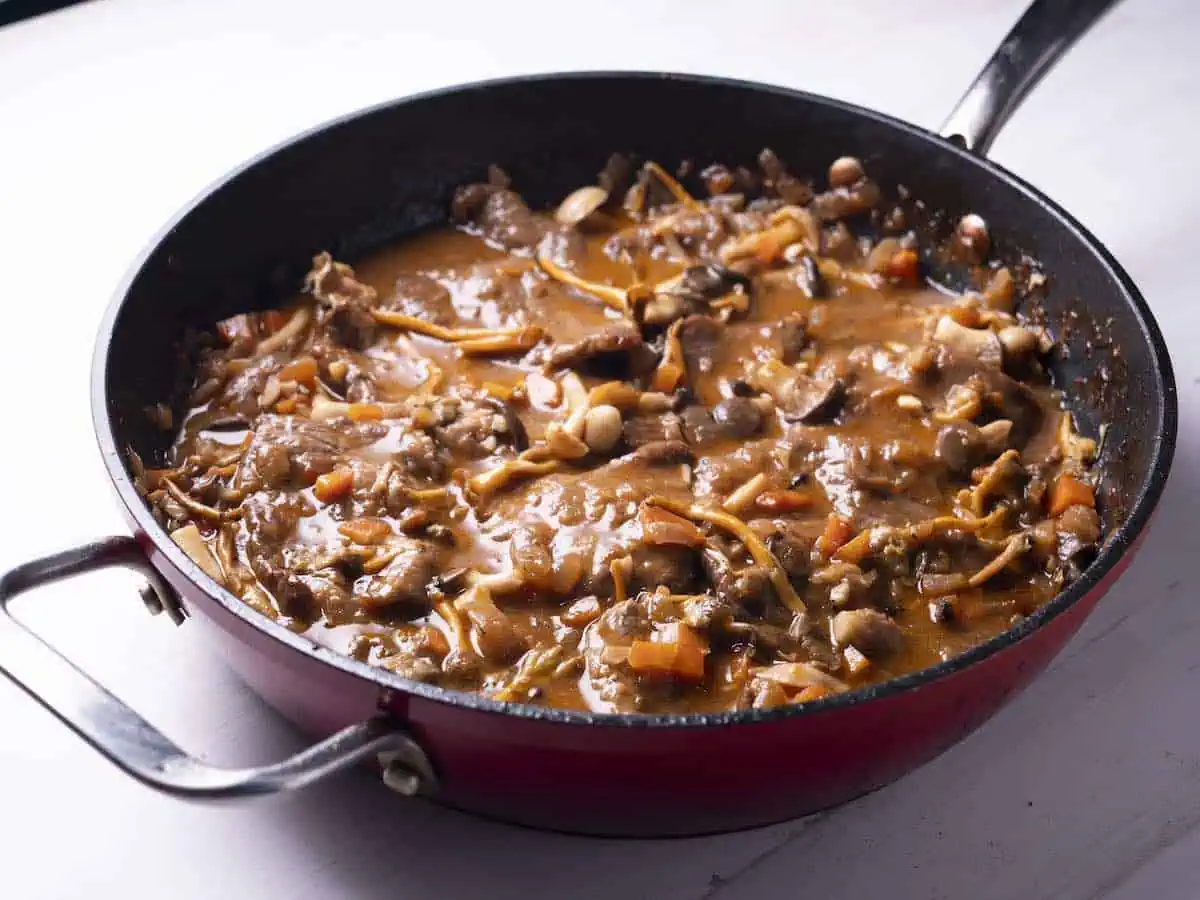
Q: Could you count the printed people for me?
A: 0